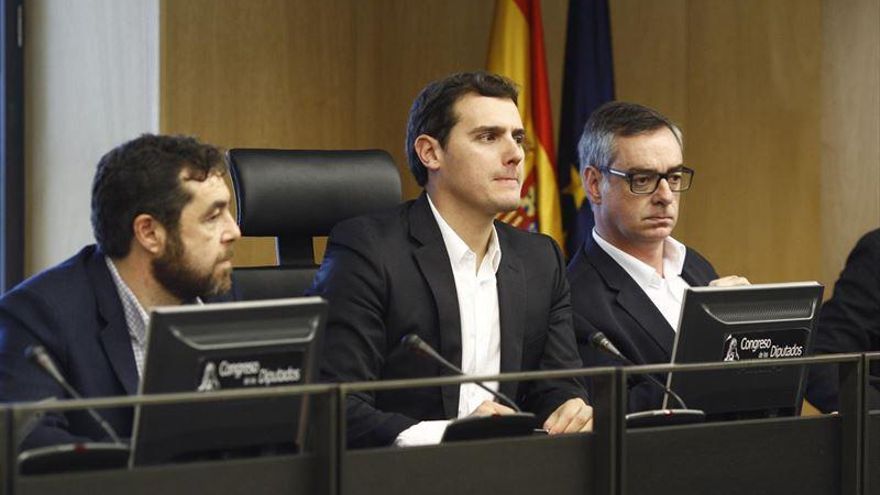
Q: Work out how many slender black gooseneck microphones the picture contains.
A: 3